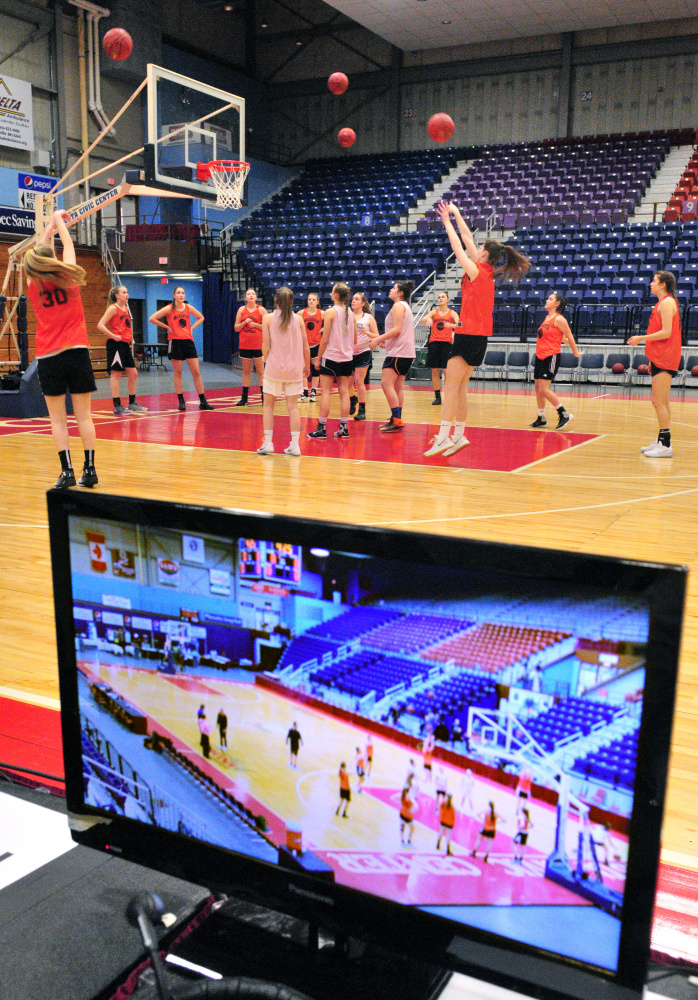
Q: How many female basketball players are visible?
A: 13